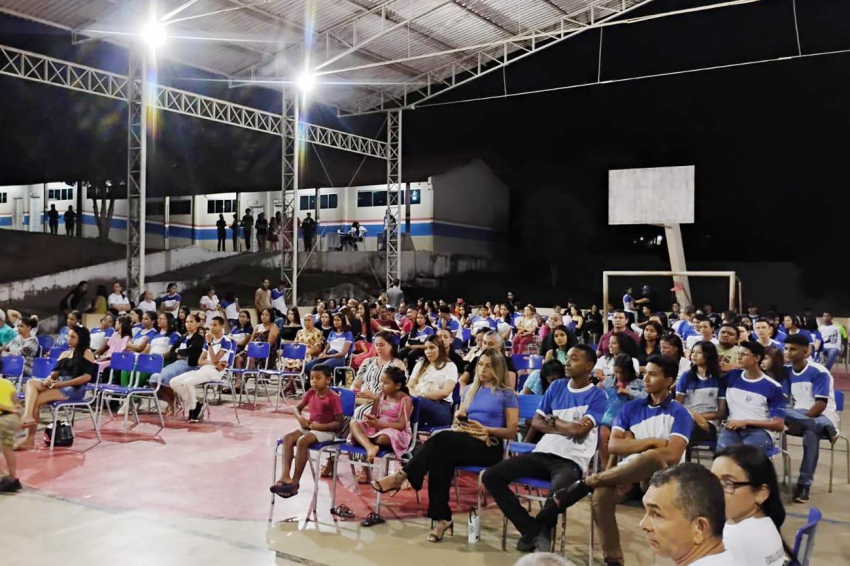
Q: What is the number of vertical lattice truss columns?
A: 3